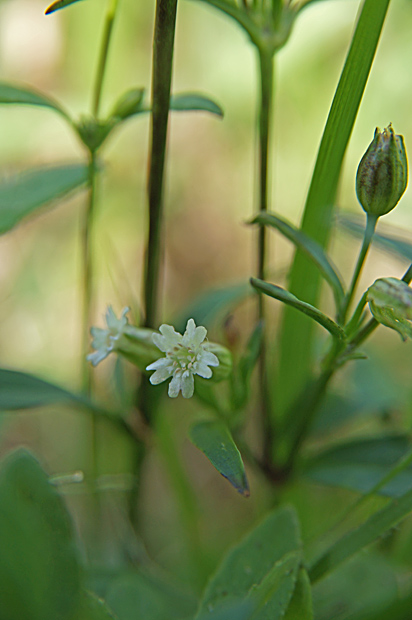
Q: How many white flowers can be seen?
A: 2